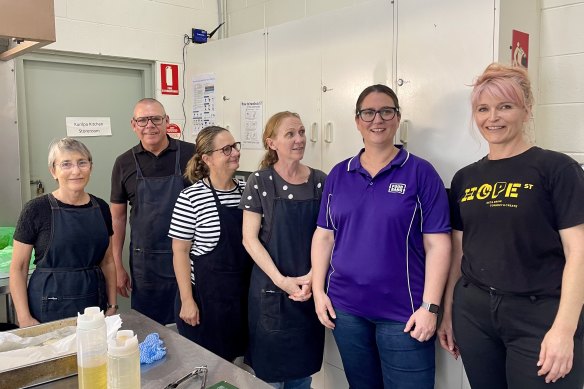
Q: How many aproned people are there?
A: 4